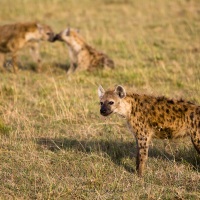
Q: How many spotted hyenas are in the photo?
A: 3